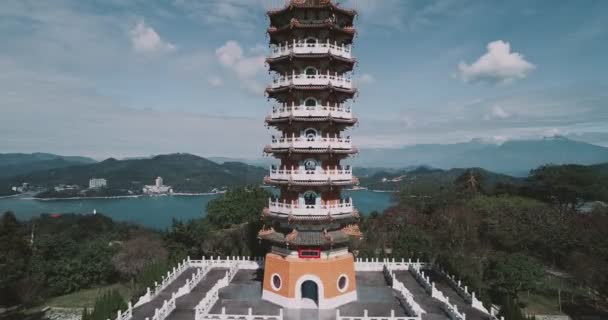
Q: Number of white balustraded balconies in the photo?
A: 6